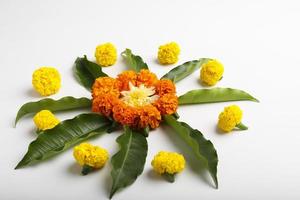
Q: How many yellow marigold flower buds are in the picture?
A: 8